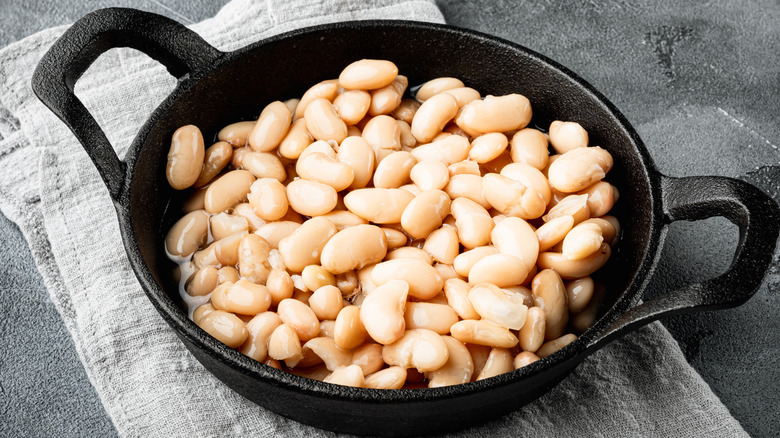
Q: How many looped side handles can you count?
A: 2